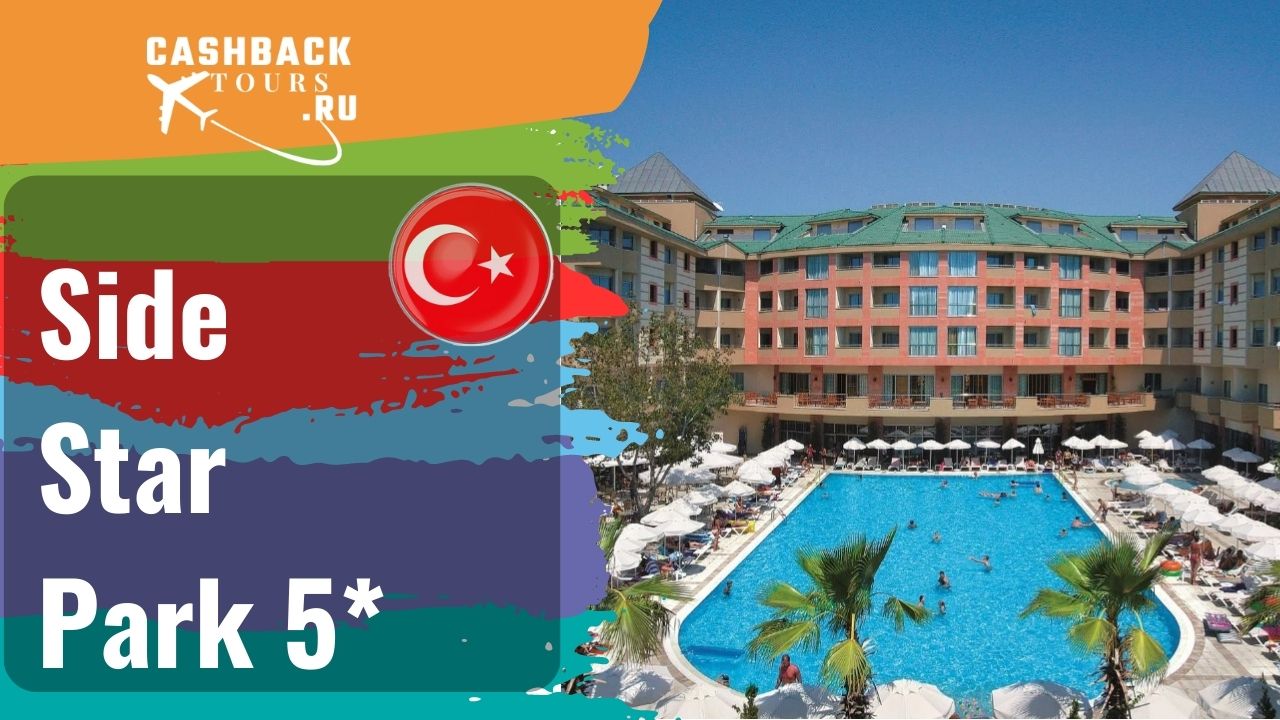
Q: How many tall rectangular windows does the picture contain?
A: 12